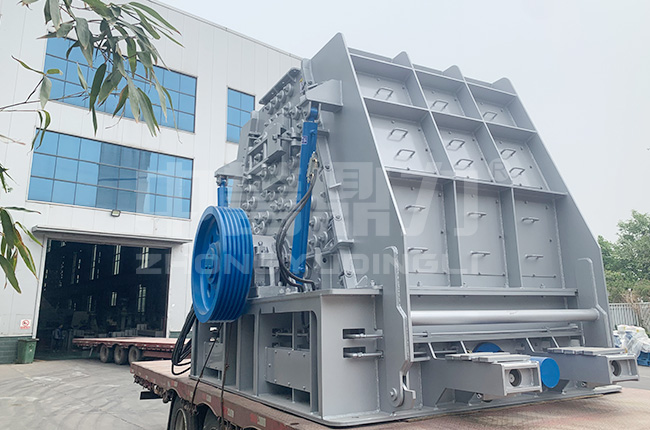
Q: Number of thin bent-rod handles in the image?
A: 15